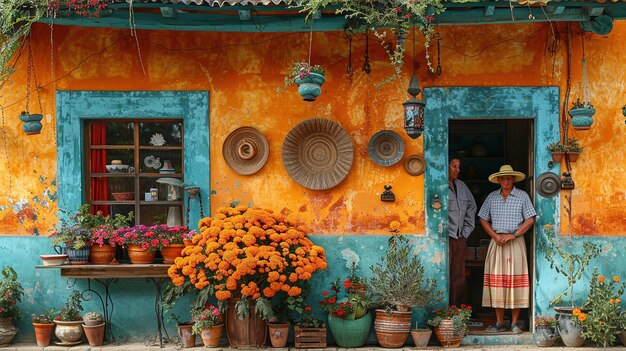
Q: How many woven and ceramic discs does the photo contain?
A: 5